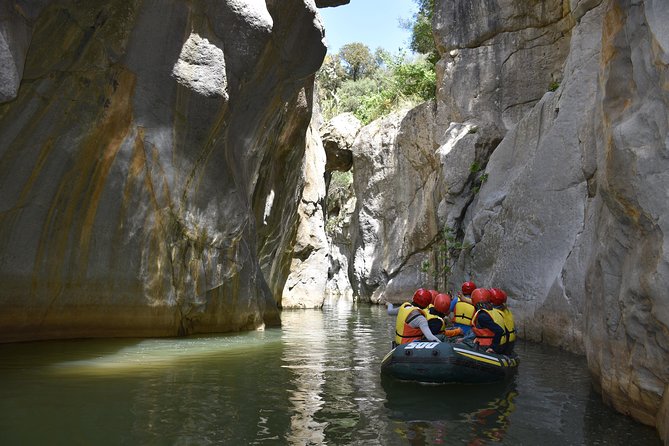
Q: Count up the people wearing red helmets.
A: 6